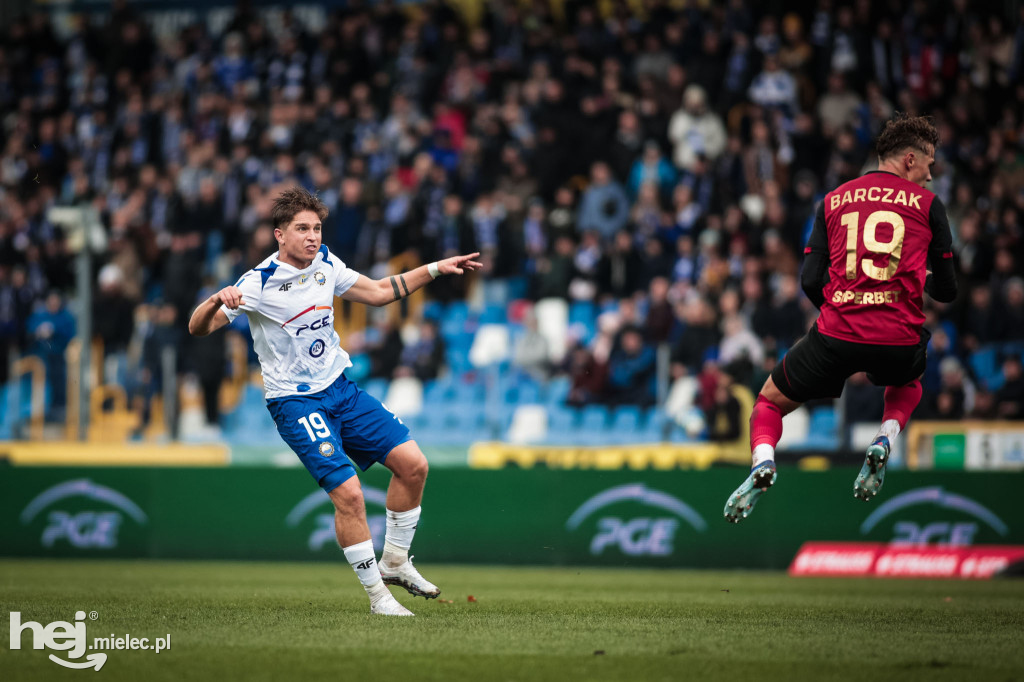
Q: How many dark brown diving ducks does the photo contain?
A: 0